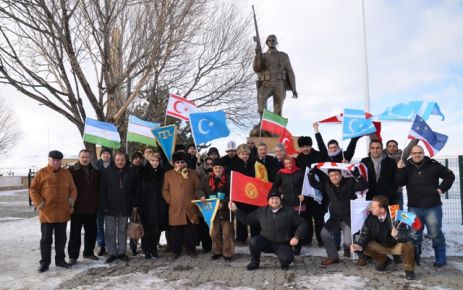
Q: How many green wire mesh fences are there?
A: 1